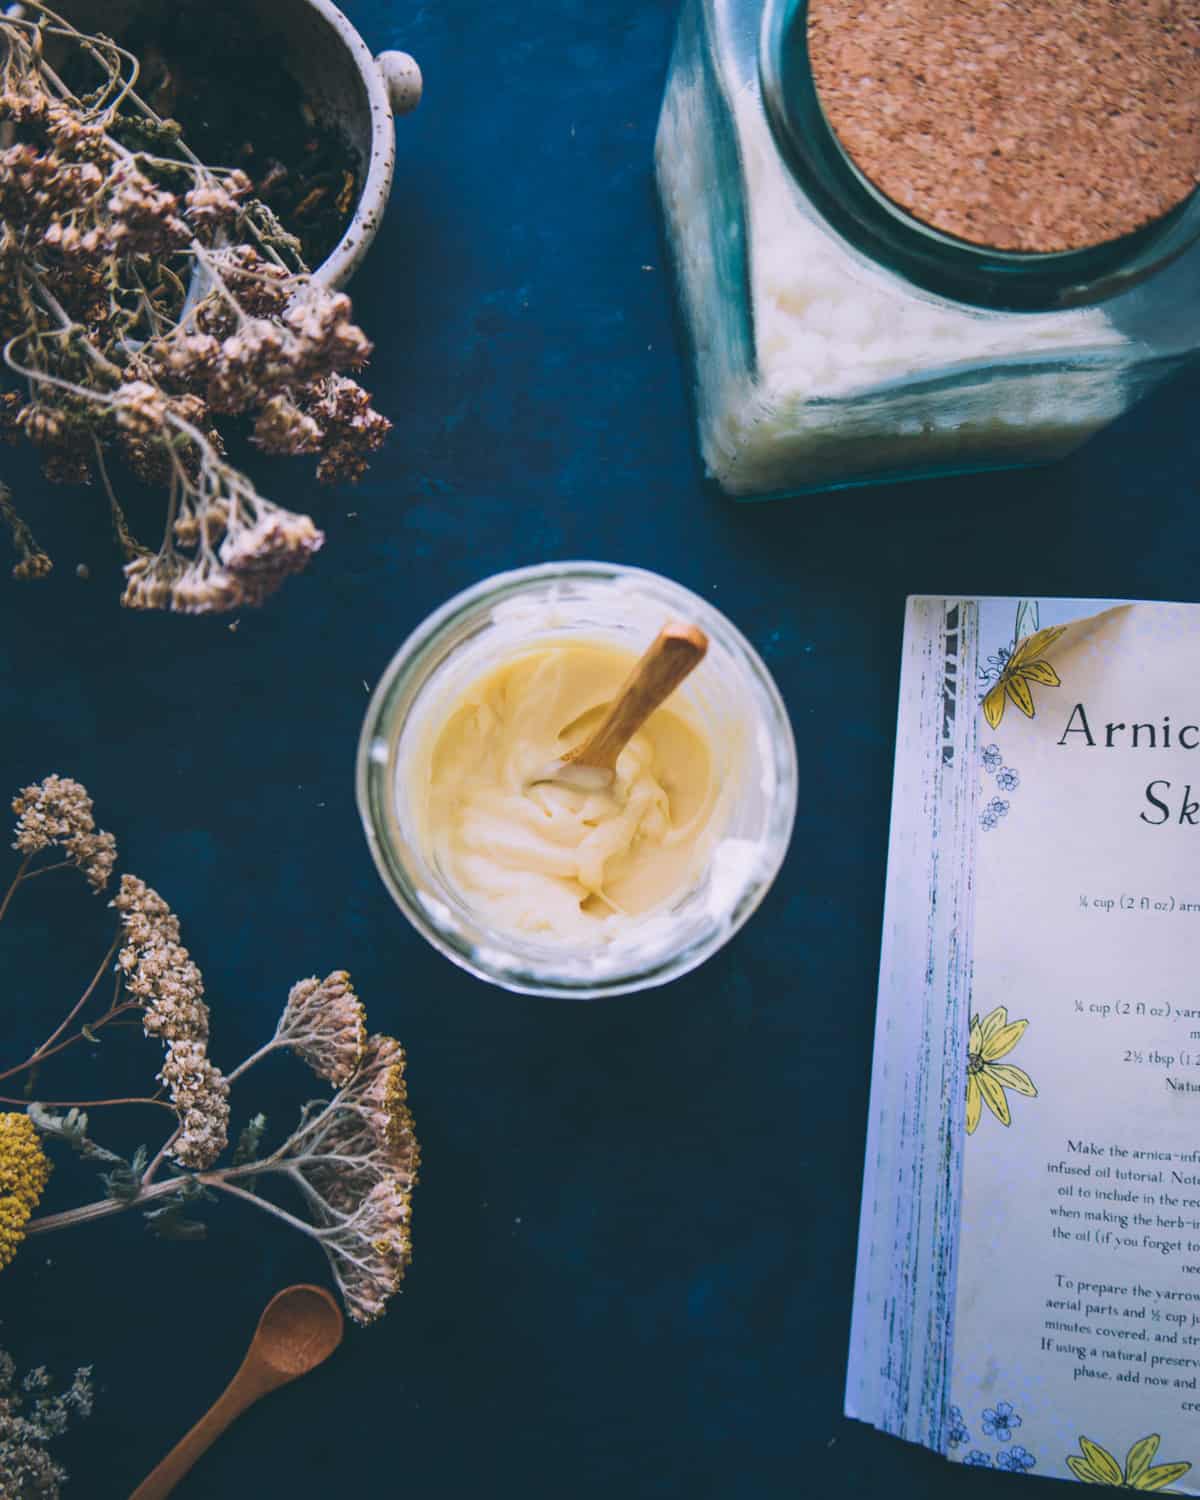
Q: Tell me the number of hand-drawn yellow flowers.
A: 3